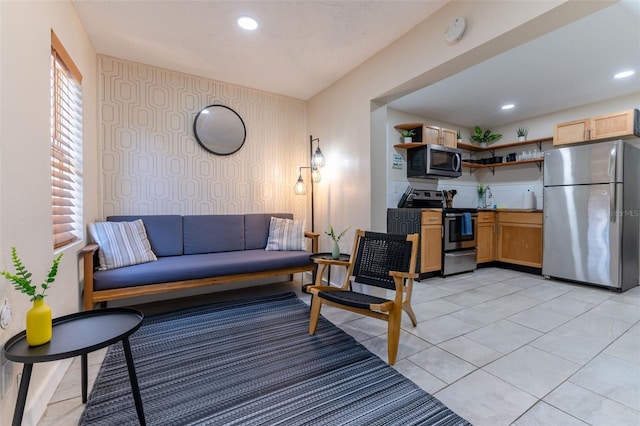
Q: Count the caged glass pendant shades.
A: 3